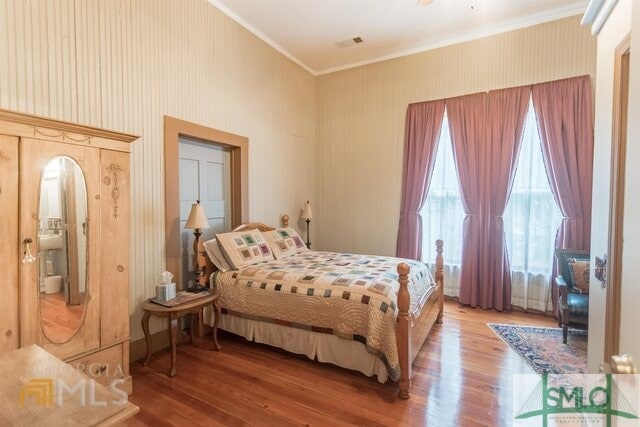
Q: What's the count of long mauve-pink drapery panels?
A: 4